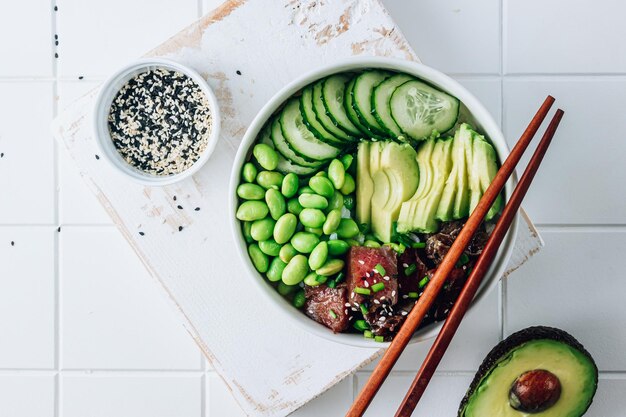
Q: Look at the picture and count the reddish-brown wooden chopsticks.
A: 2